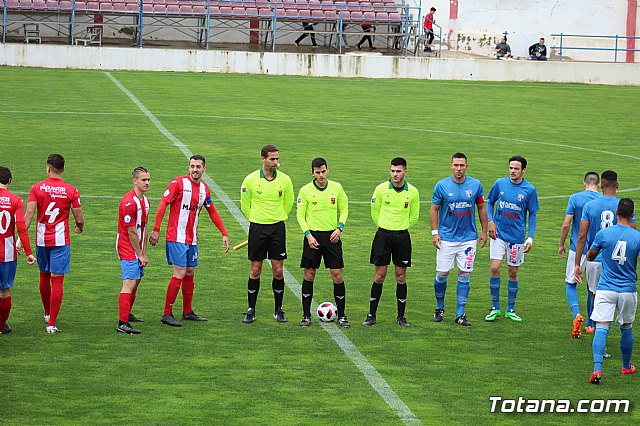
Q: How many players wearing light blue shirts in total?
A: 5